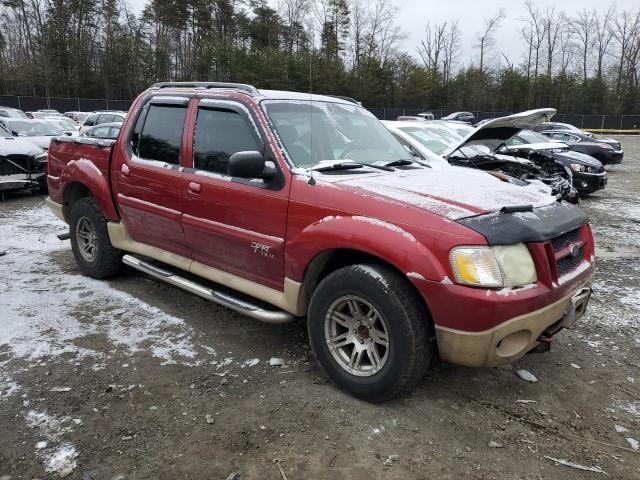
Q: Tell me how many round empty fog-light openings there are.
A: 1